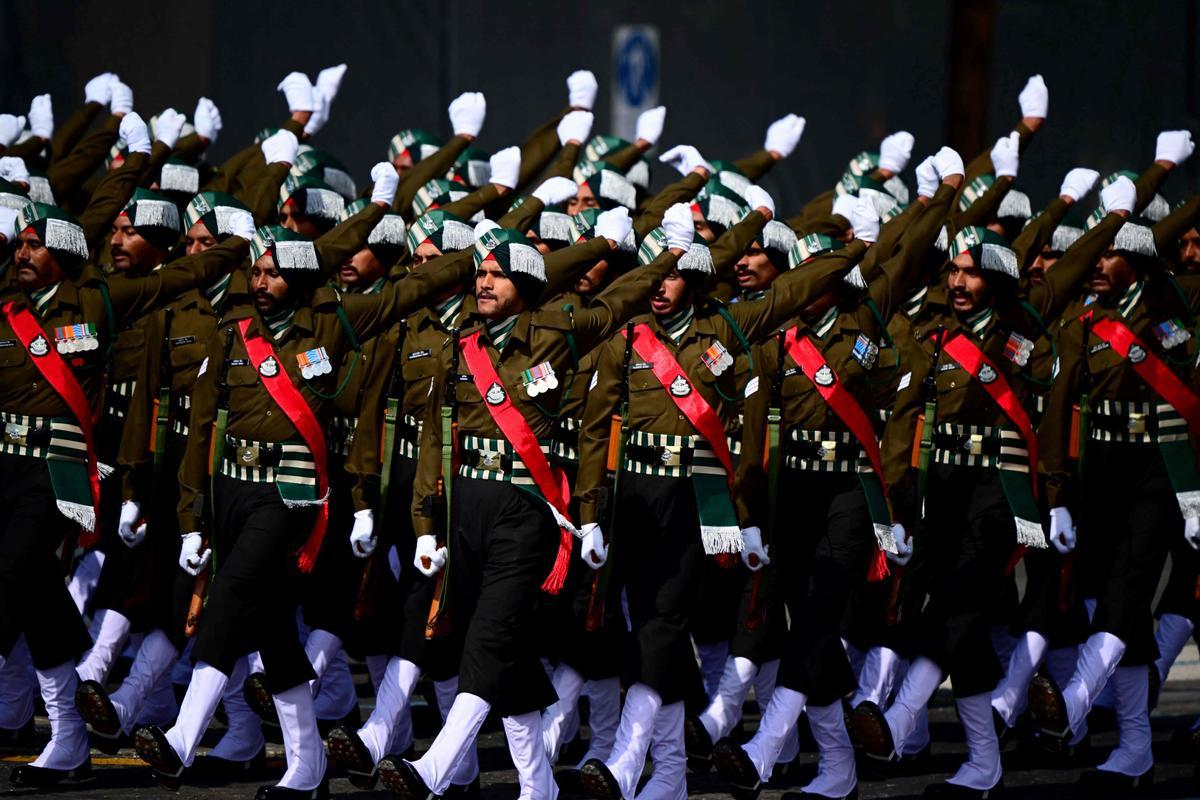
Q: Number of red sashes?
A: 7